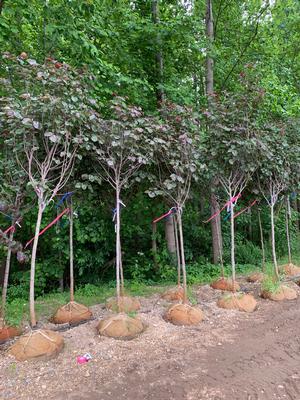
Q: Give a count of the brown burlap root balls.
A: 12